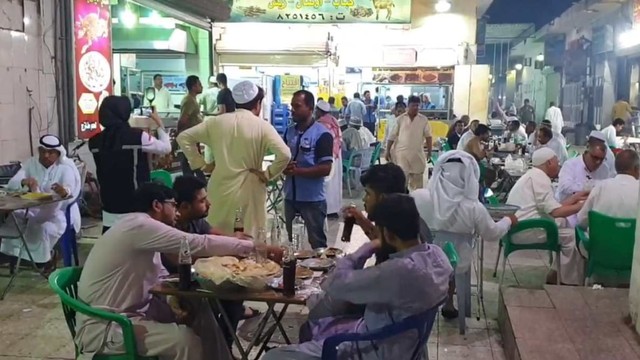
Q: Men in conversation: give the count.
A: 2